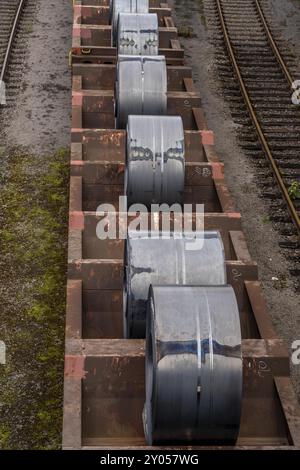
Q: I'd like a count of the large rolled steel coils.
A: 6